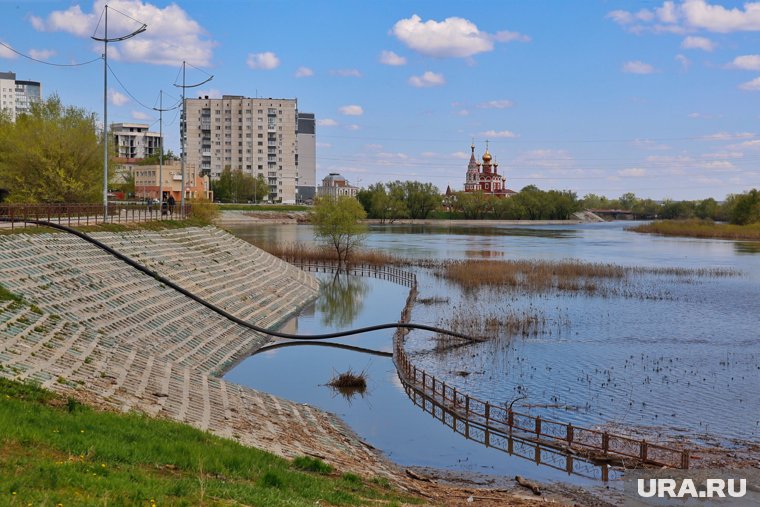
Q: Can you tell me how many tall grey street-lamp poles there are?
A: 3